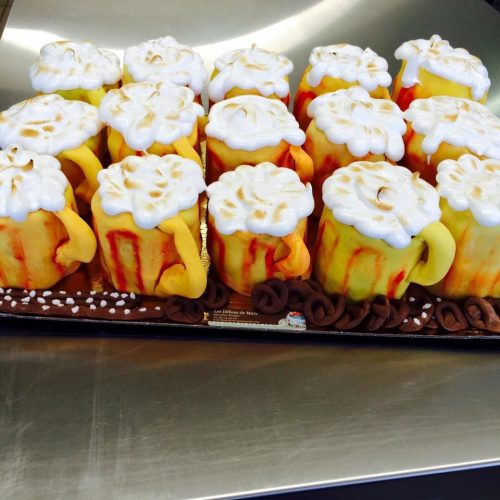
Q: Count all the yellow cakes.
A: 15